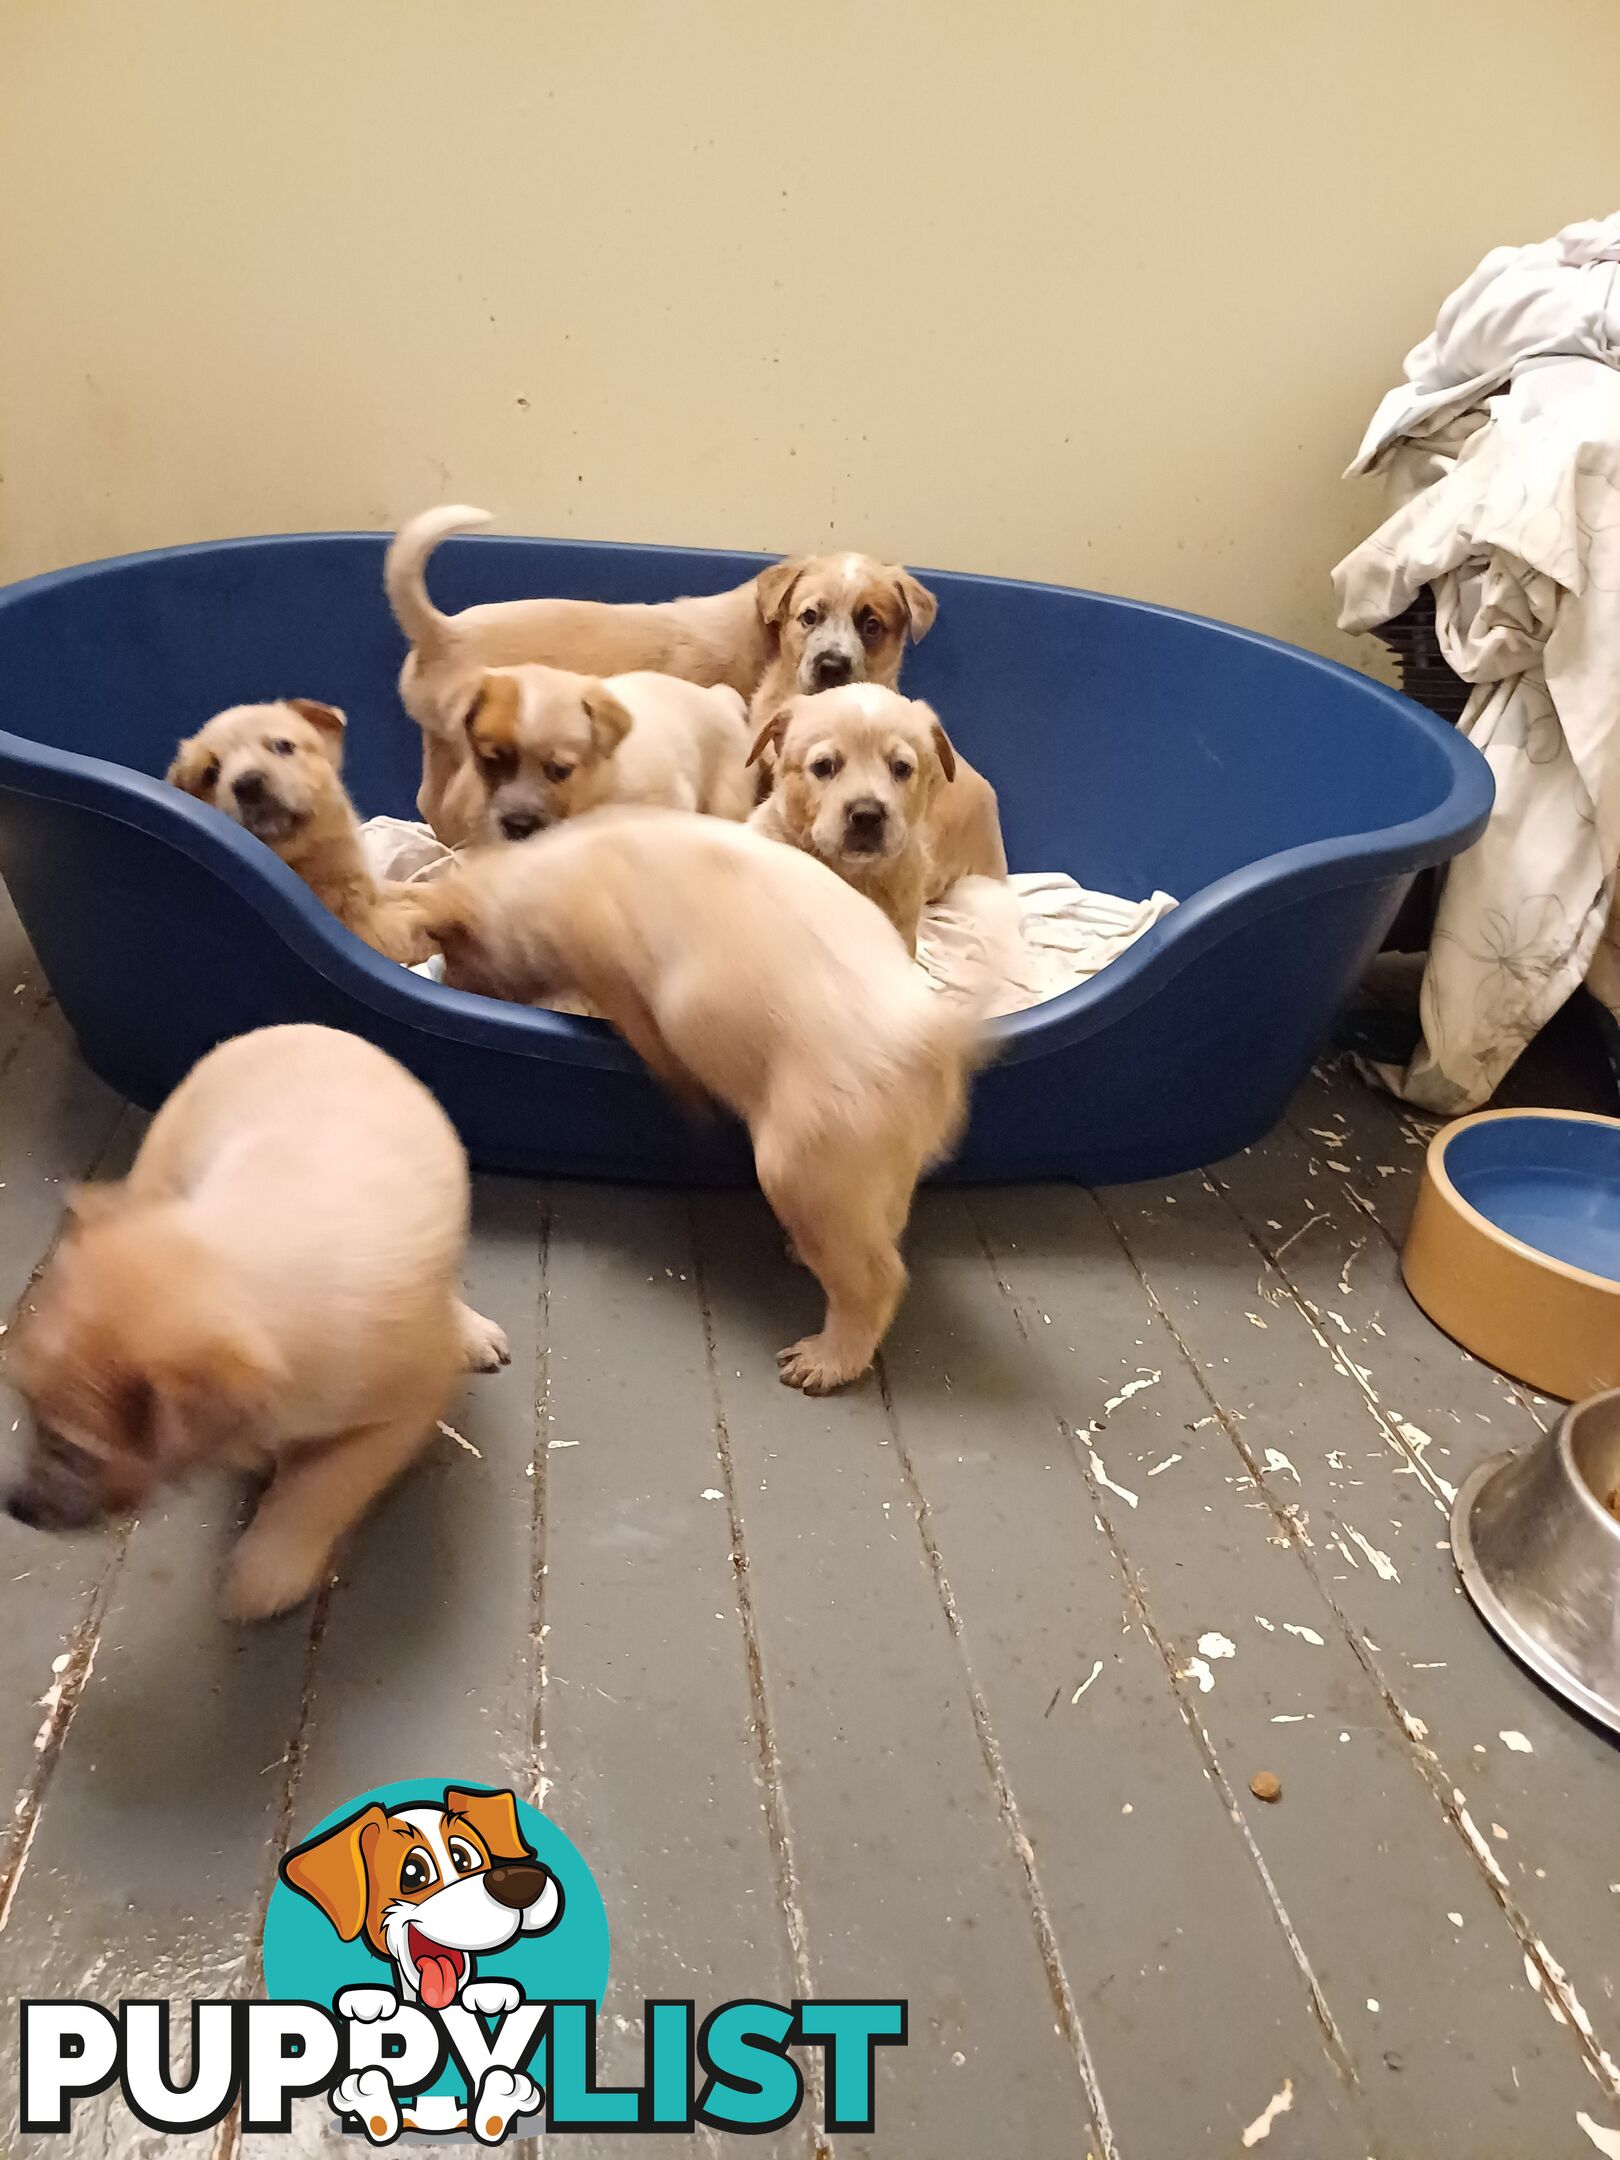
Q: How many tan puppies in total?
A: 6